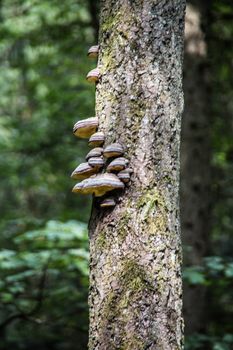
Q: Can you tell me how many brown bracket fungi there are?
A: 12